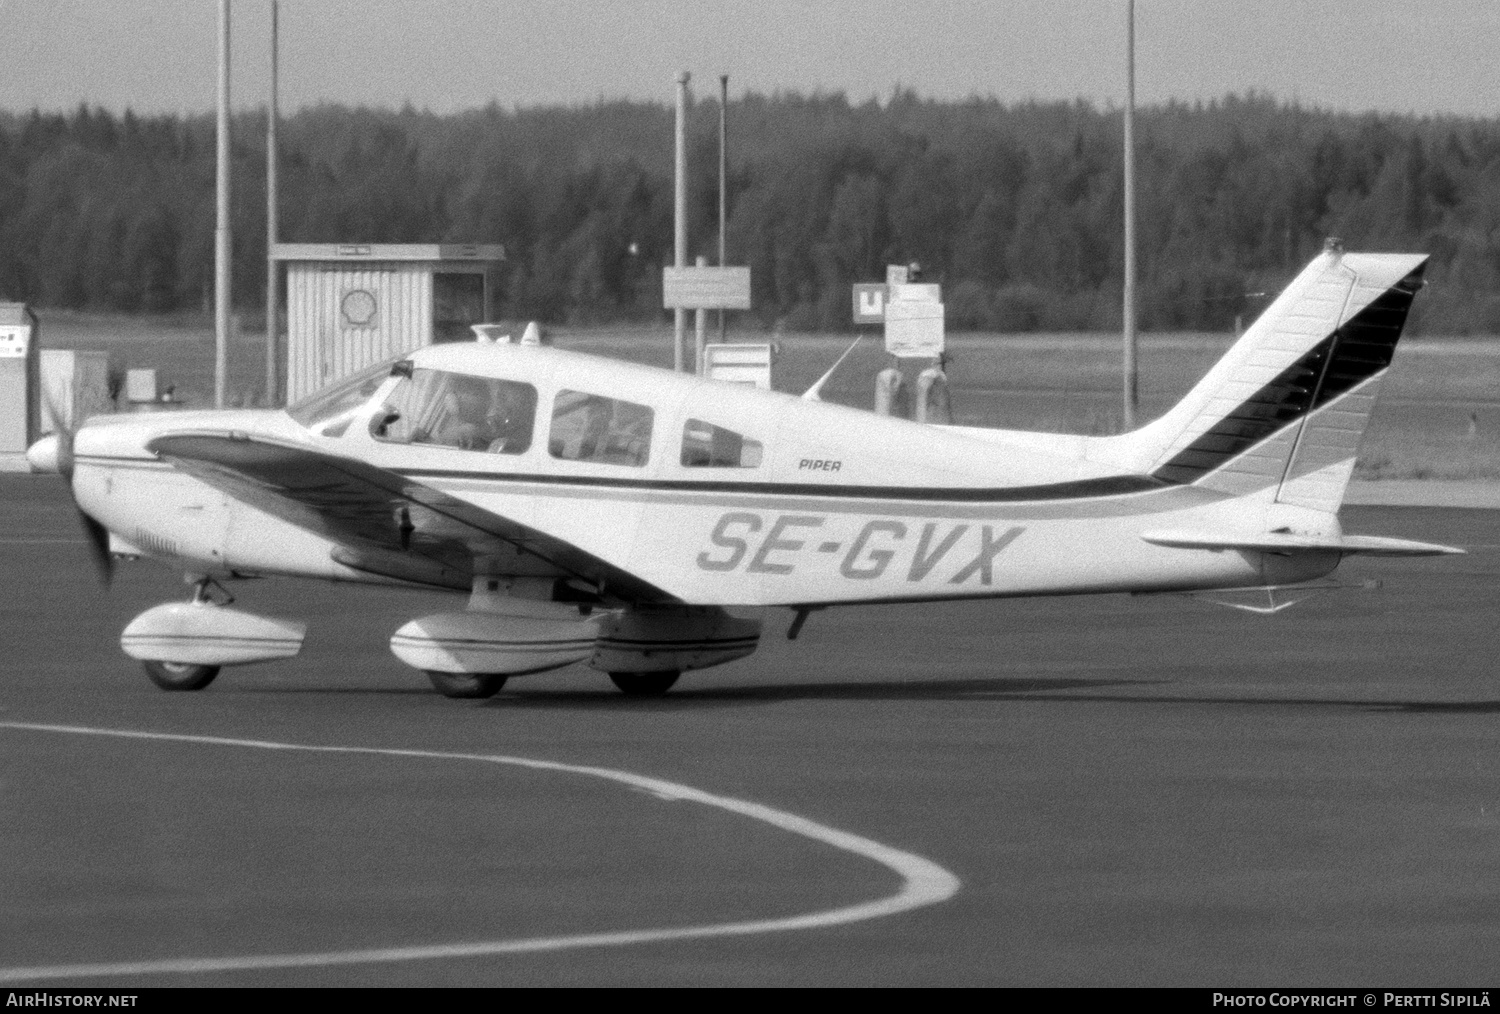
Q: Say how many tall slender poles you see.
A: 5